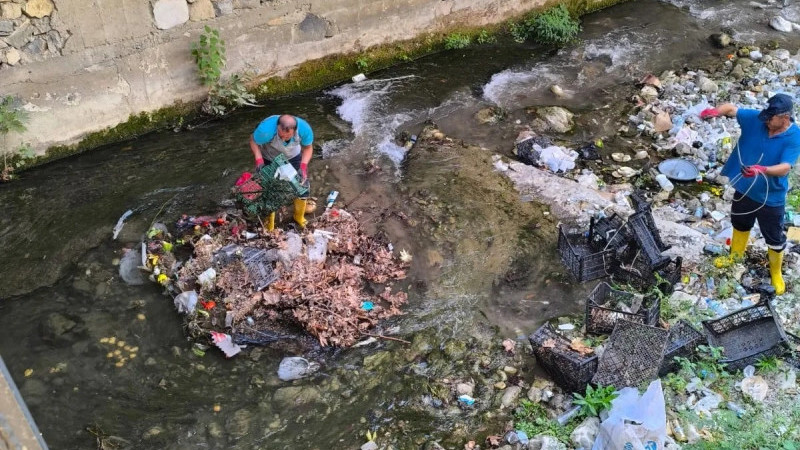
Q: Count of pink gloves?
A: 4